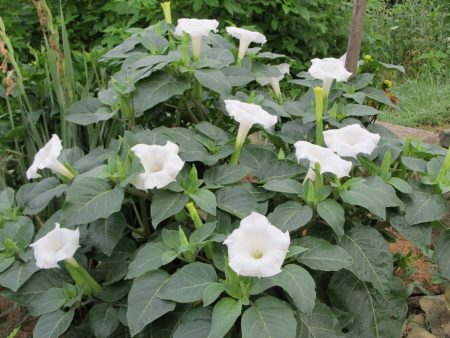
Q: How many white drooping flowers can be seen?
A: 11